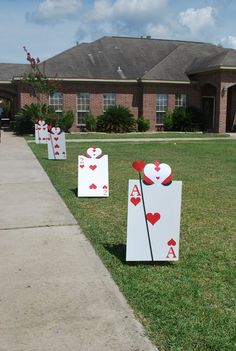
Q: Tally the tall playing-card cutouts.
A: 4